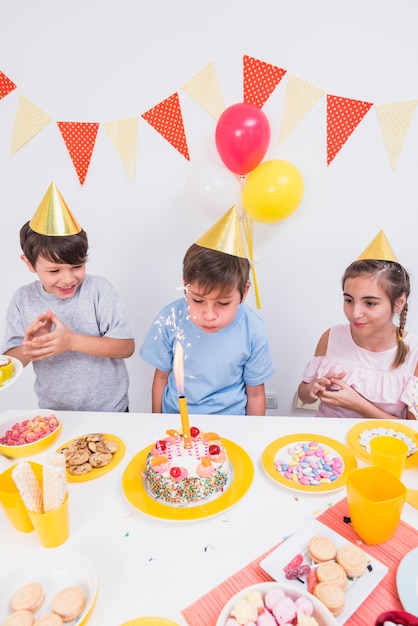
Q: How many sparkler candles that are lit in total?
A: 1